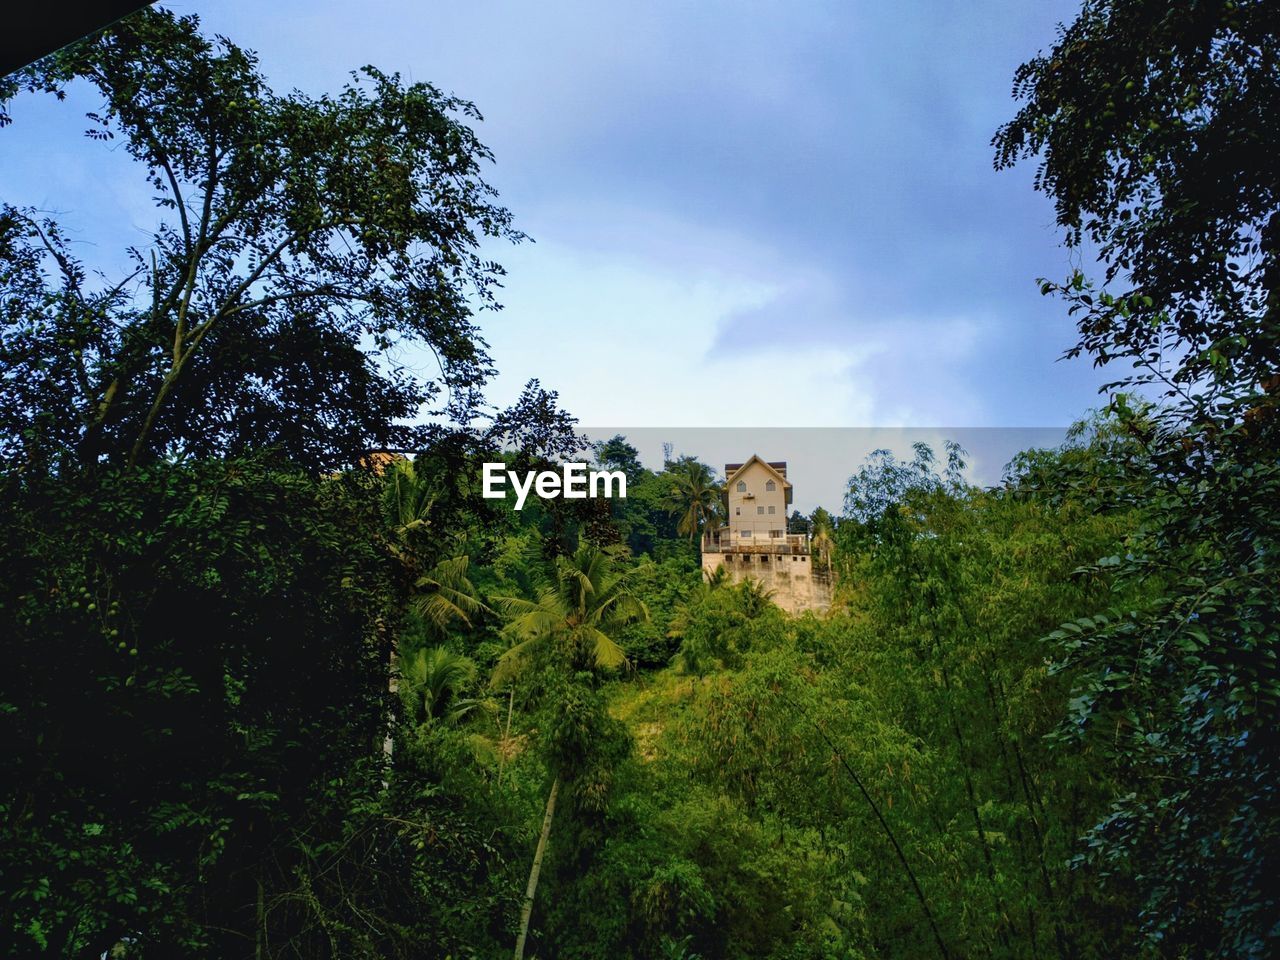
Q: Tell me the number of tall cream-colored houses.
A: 1